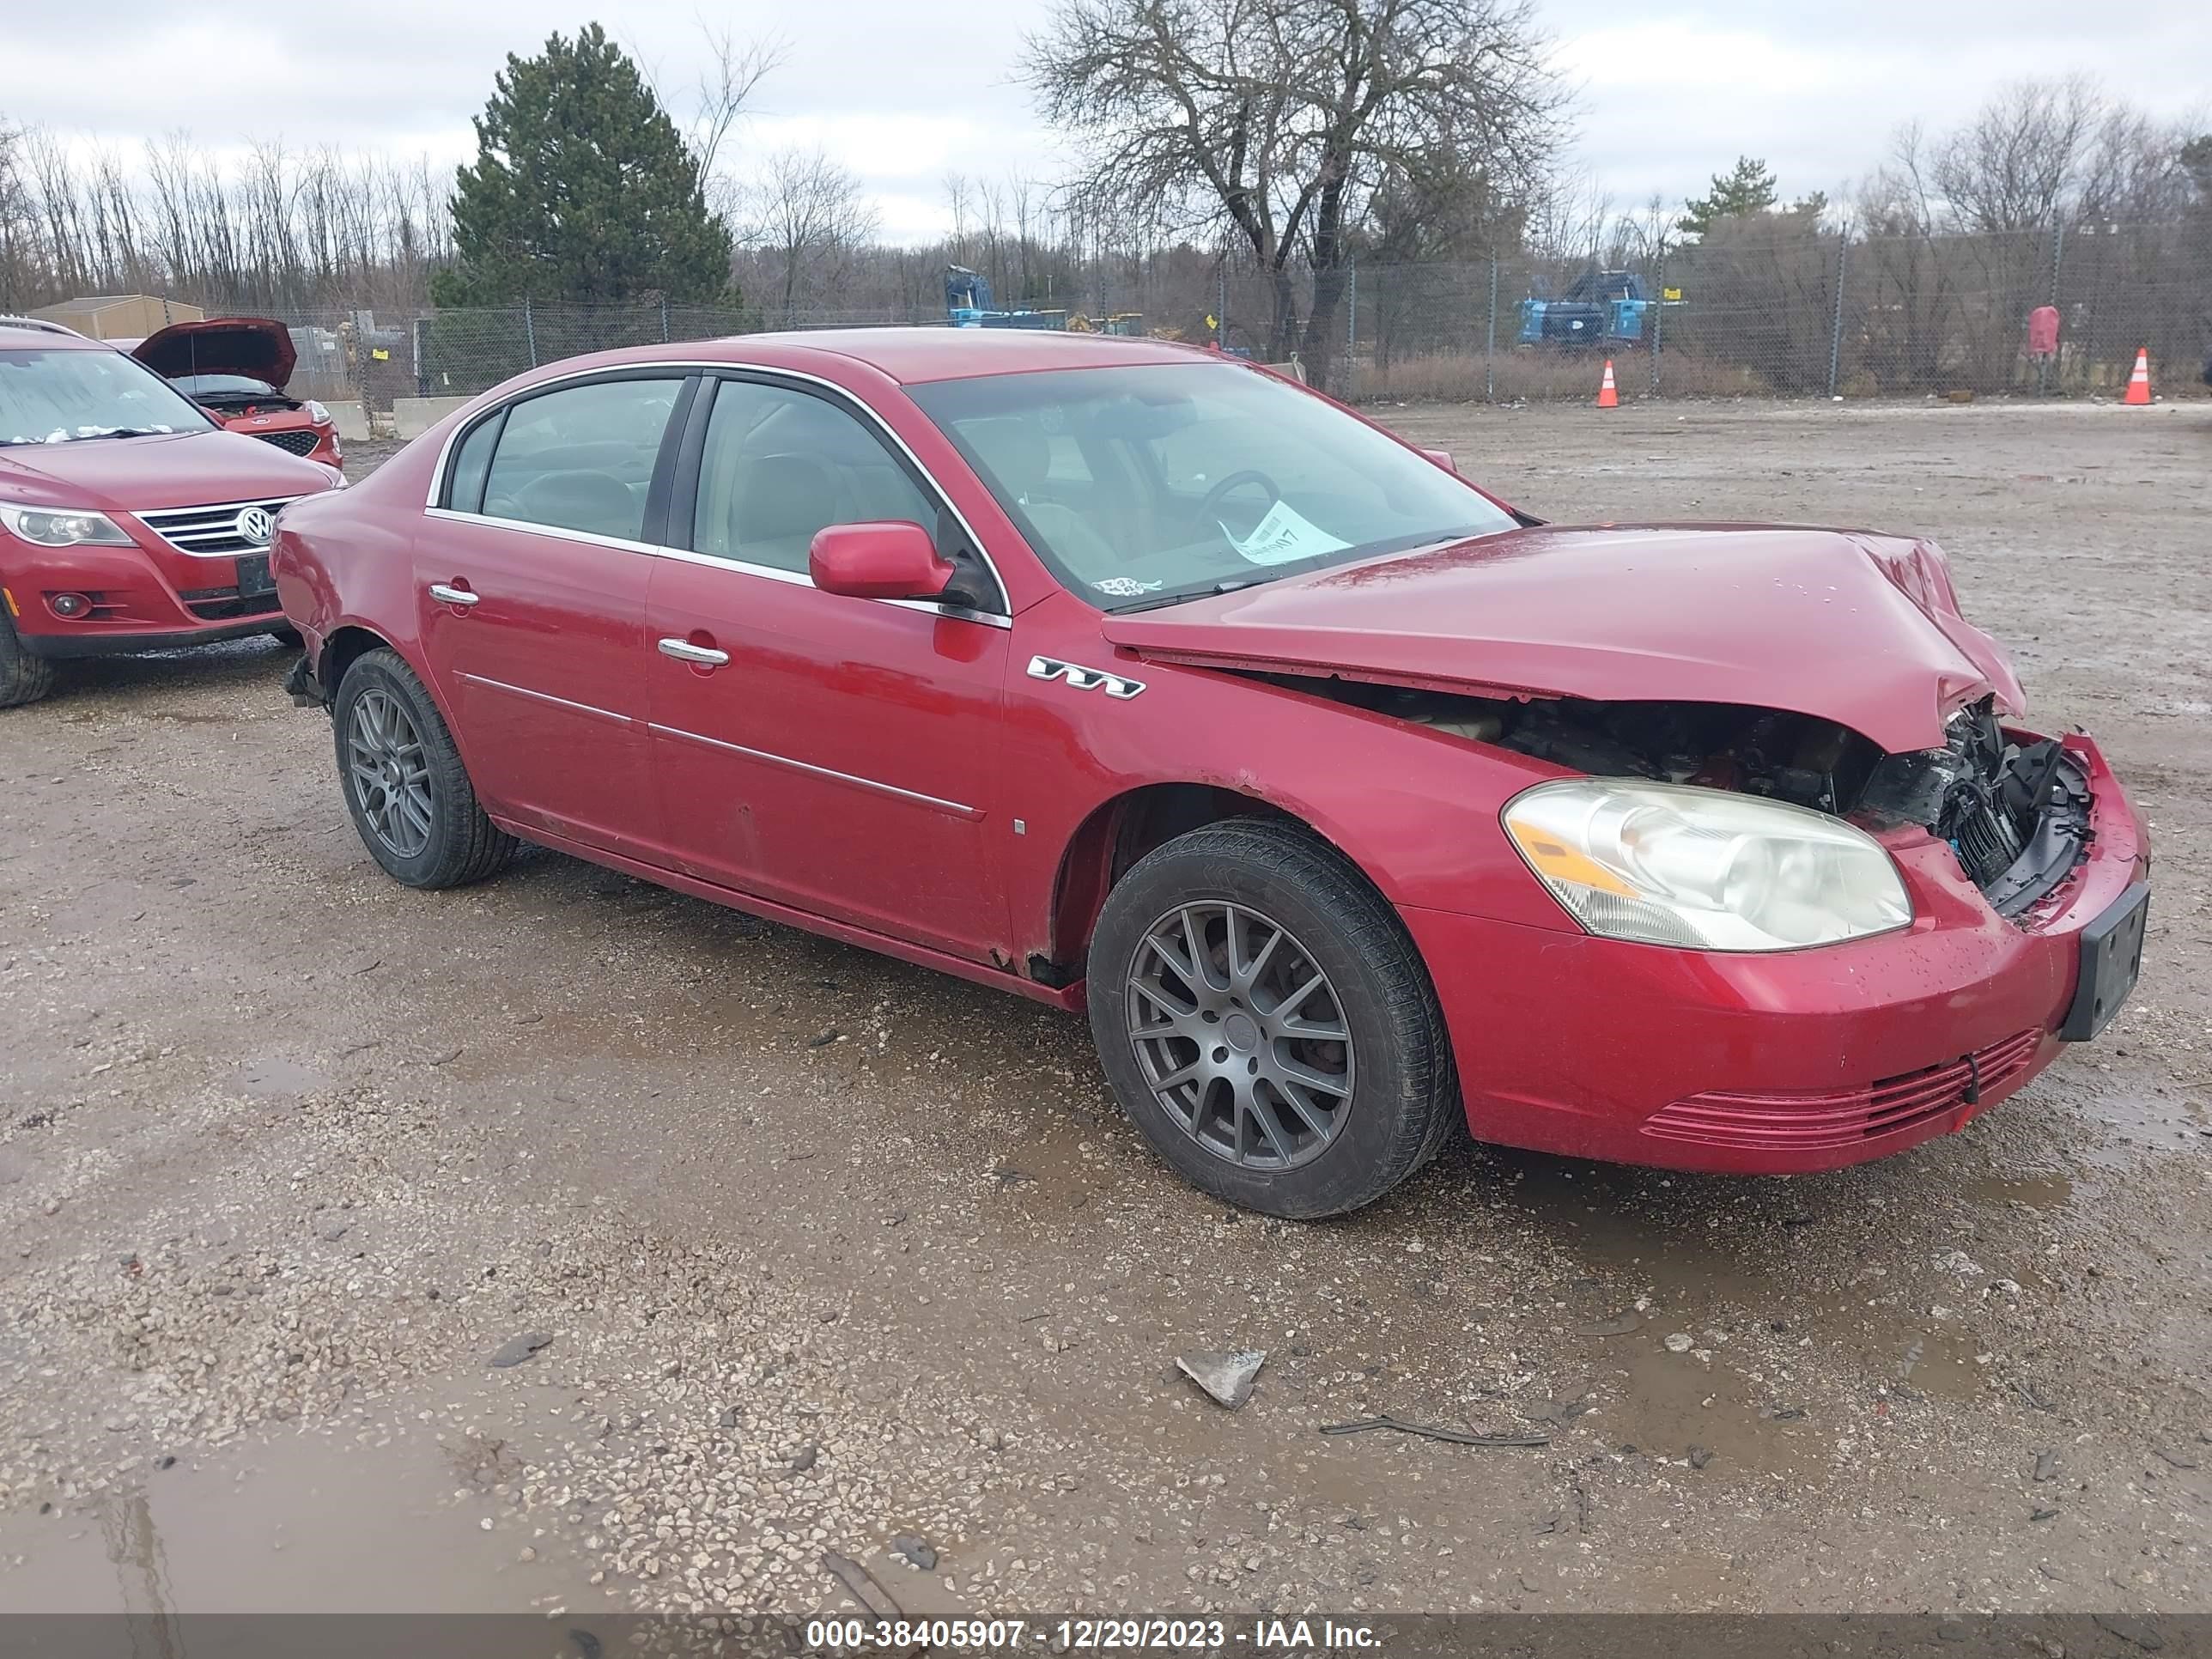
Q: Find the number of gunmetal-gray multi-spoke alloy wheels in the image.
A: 2